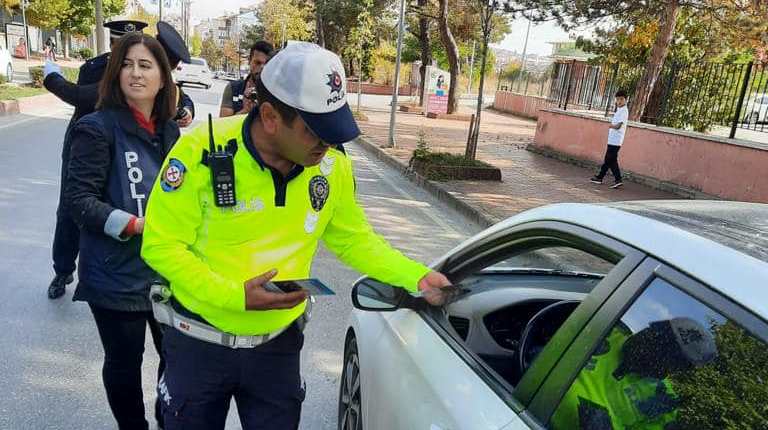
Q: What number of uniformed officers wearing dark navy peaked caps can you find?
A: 2